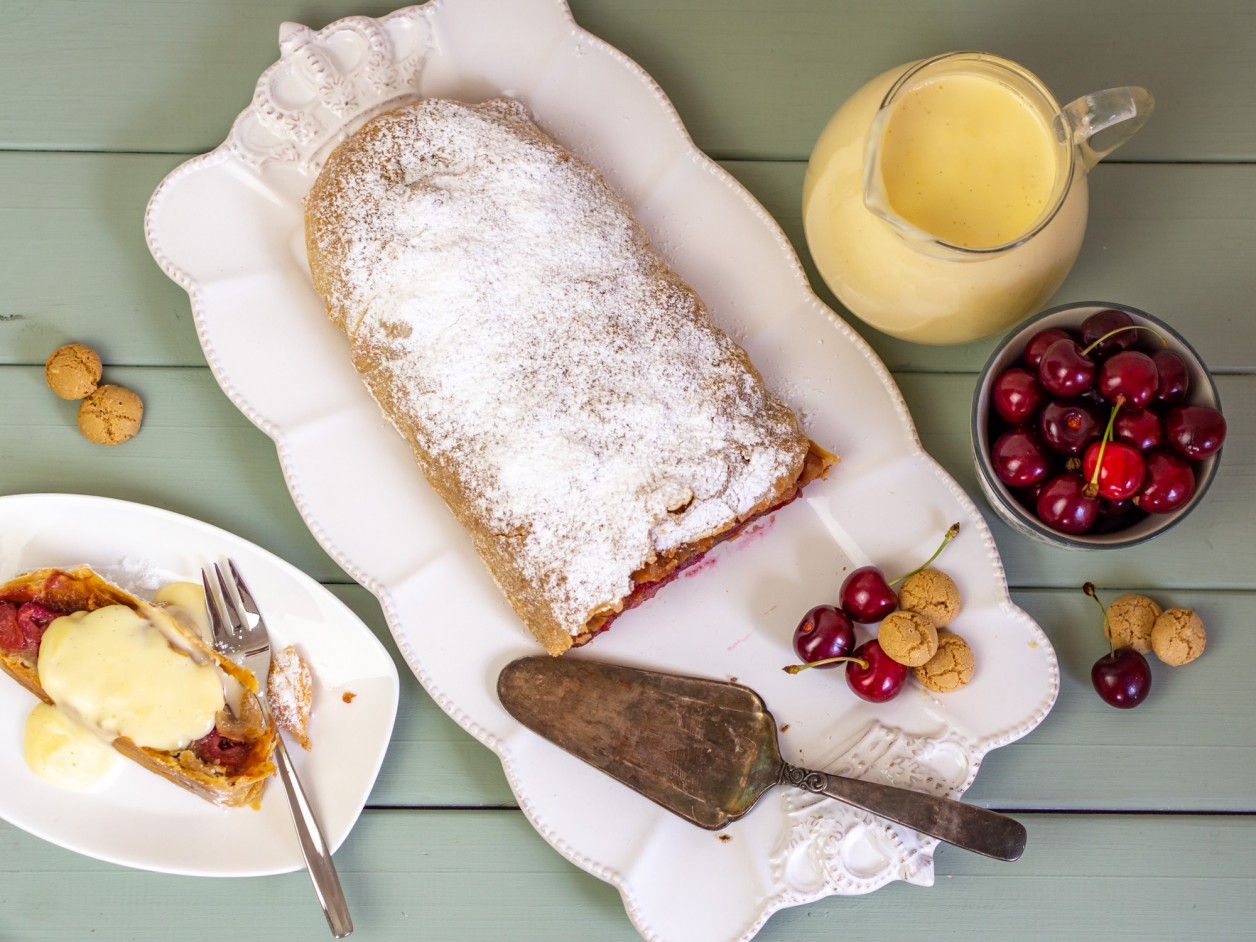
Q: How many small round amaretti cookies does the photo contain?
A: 7